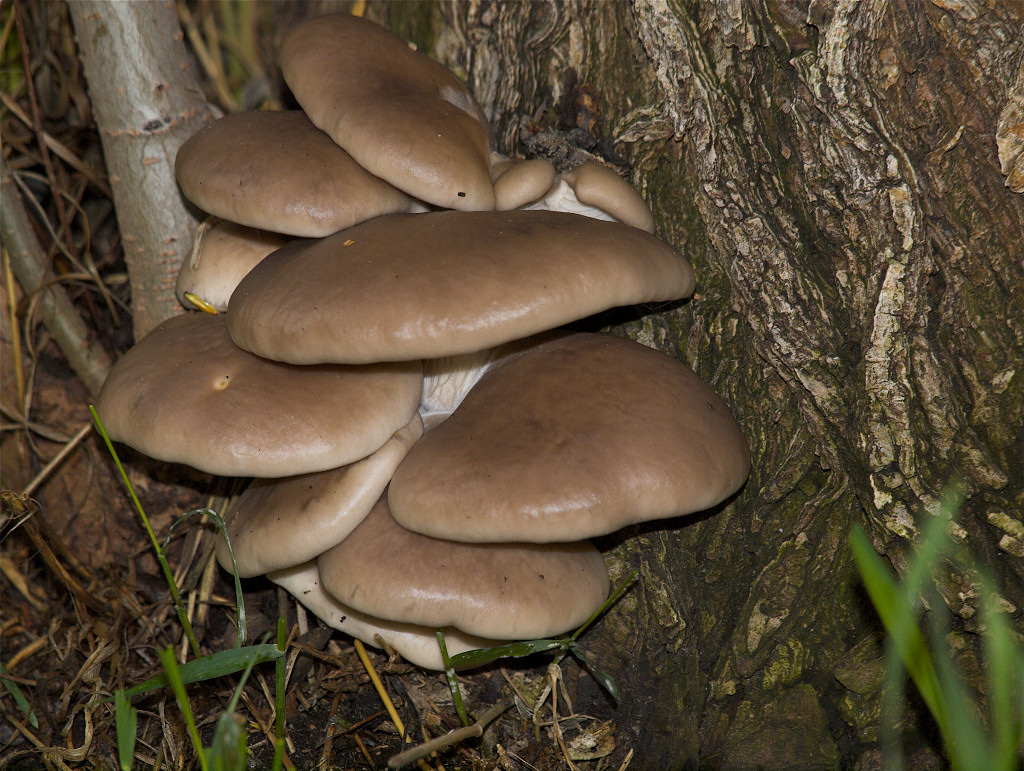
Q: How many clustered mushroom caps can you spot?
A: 11